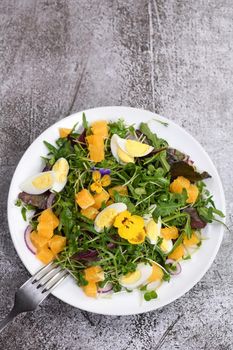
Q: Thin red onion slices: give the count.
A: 4